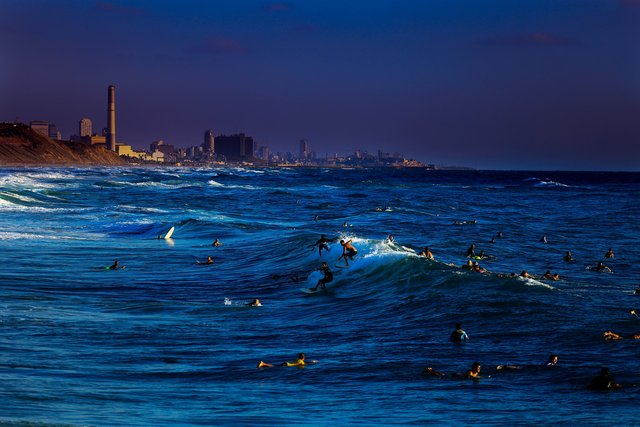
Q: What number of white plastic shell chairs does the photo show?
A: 0